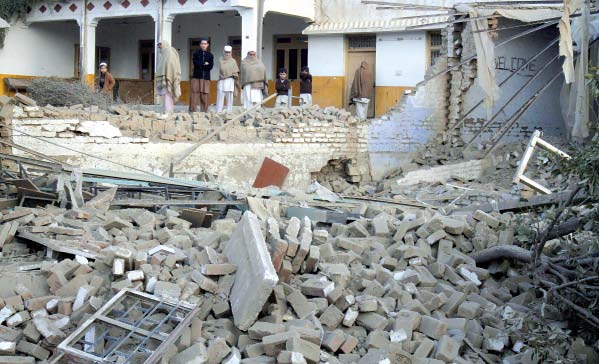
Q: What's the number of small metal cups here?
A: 0